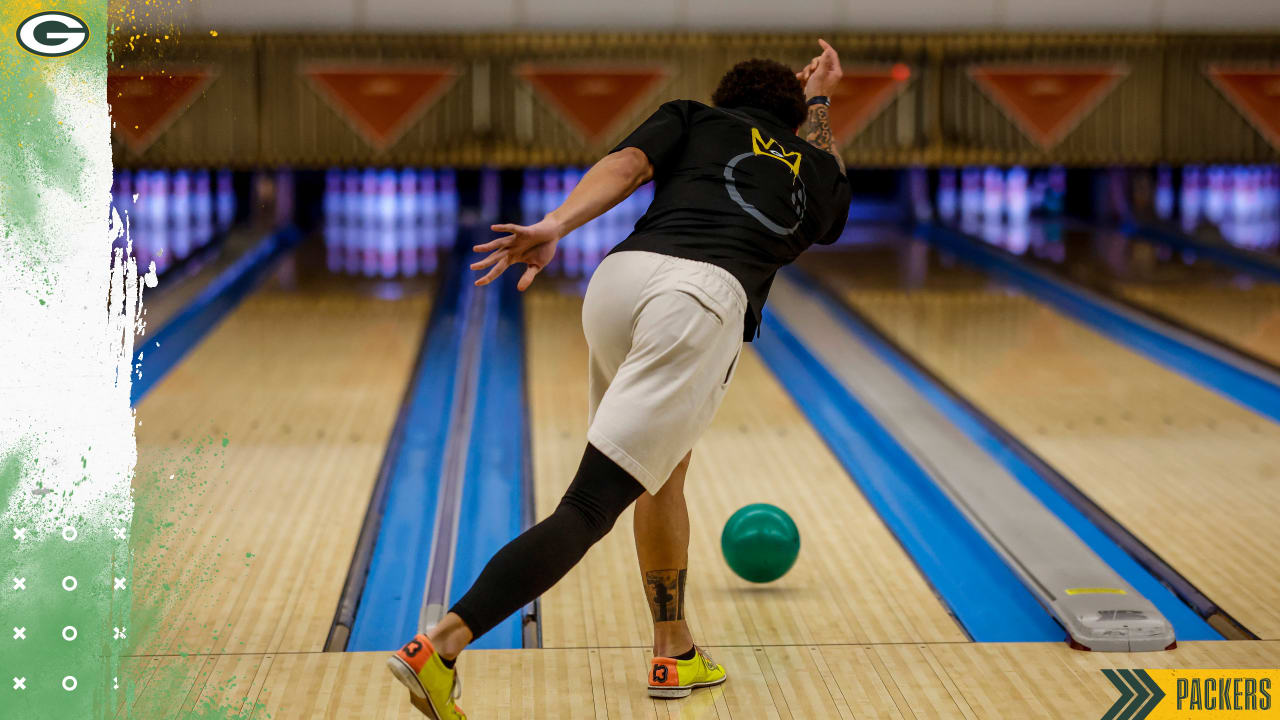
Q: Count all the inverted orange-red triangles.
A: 6